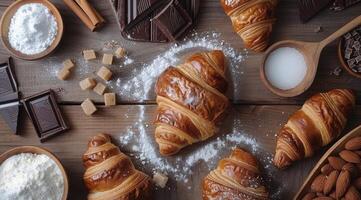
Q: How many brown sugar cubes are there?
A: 11